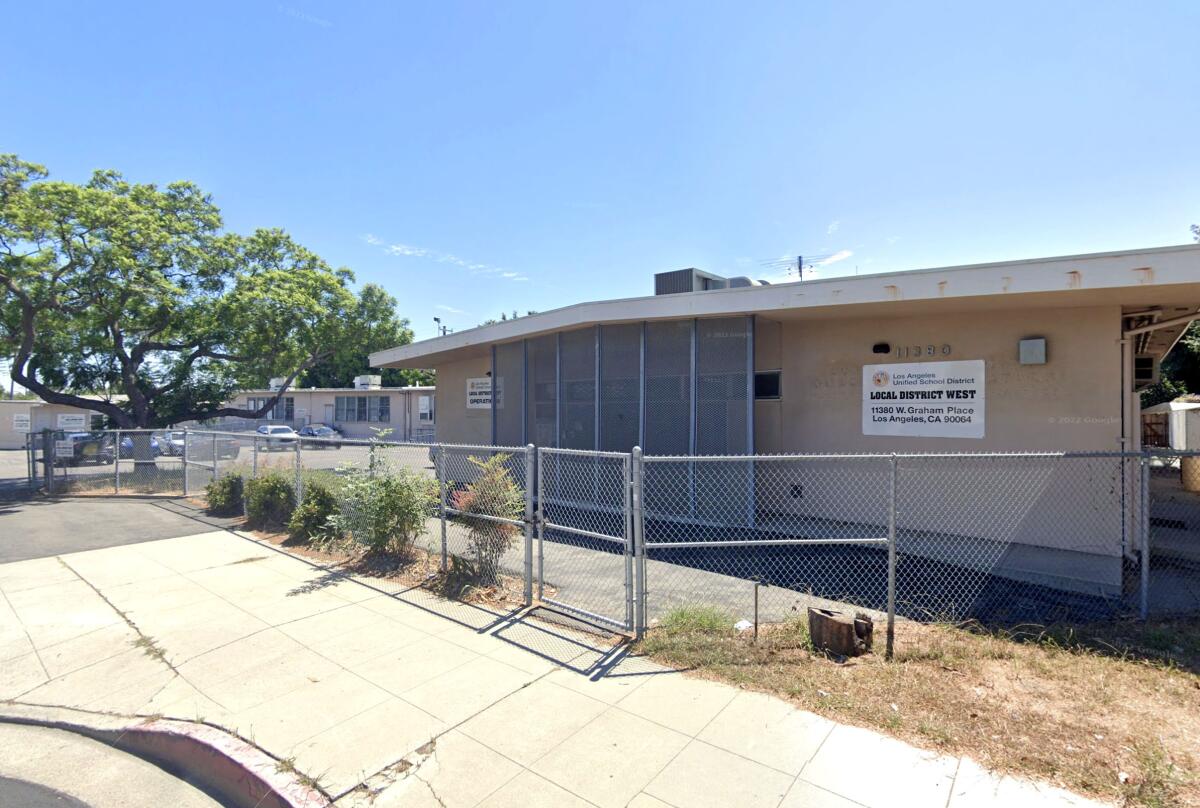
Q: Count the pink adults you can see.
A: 0